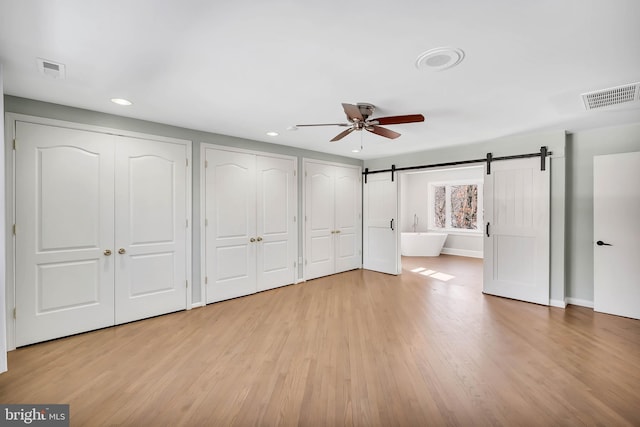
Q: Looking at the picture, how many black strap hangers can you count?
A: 4